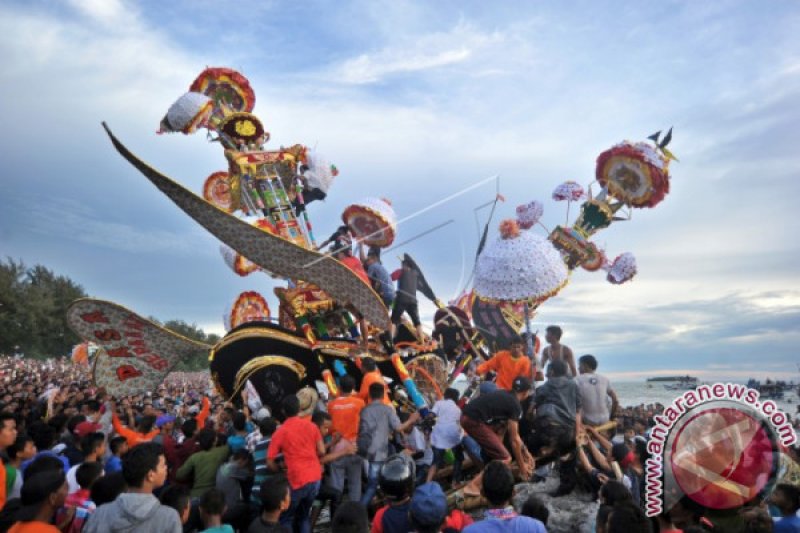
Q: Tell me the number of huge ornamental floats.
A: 2